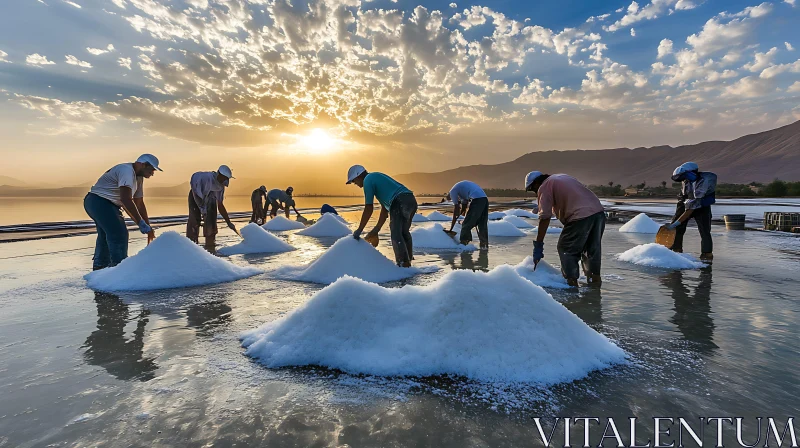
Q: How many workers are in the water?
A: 8